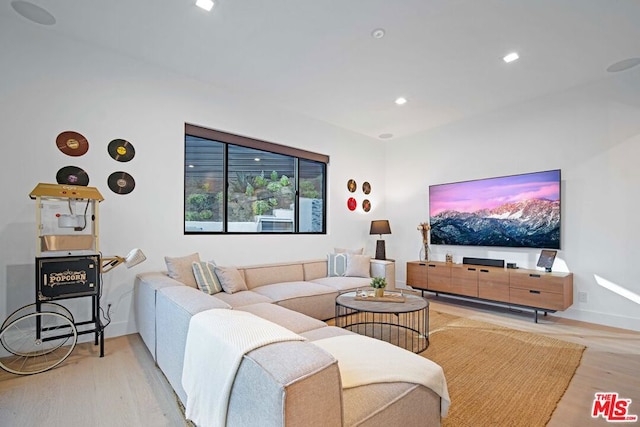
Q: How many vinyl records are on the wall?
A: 8